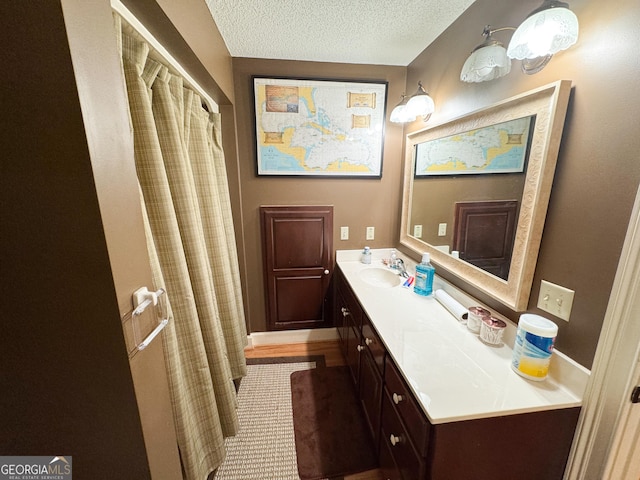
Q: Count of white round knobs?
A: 7